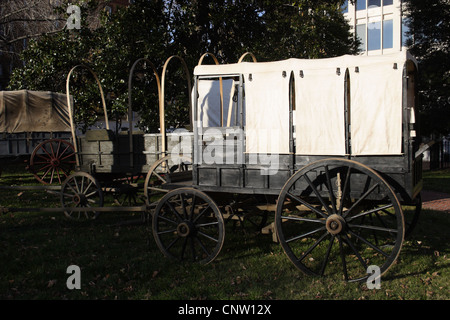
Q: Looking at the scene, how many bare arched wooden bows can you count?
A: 5